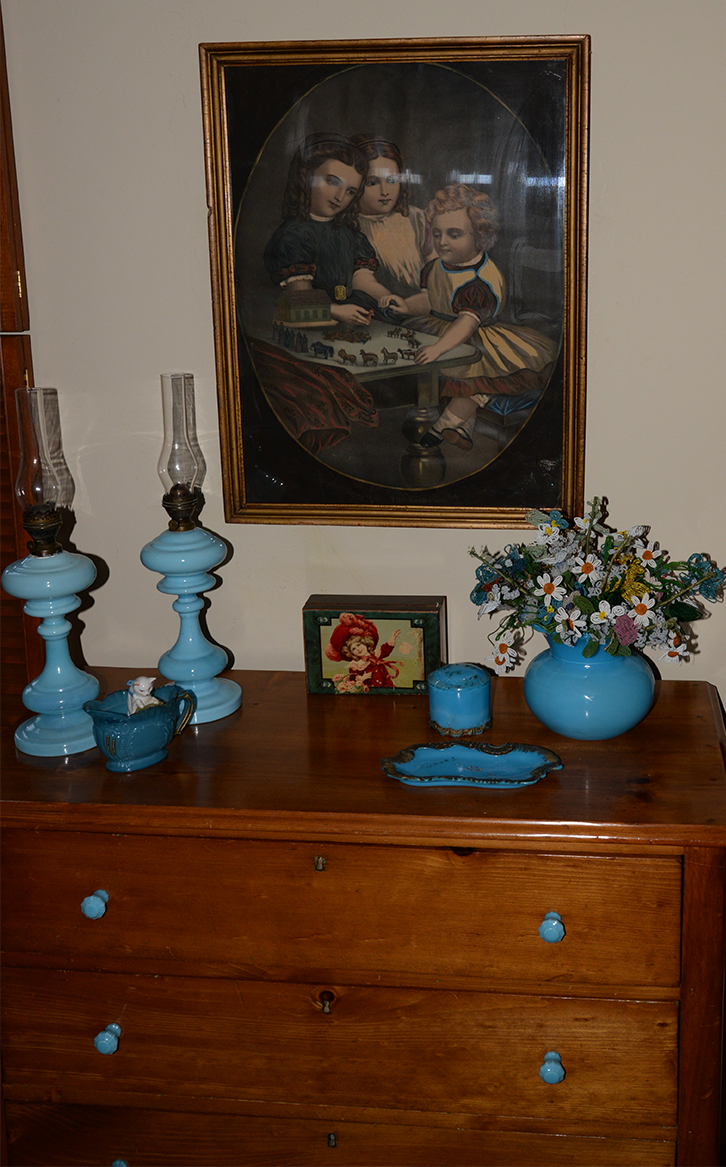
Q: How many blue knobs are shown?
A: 5